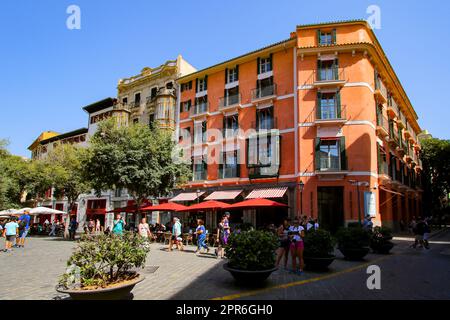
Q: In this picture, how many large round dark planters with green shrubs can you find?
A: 5